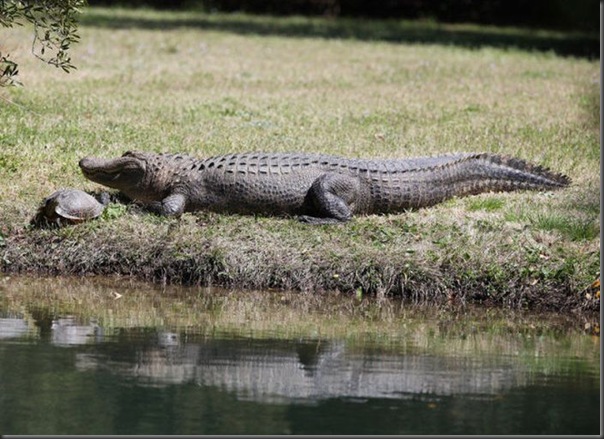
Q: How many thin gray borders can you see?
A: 2